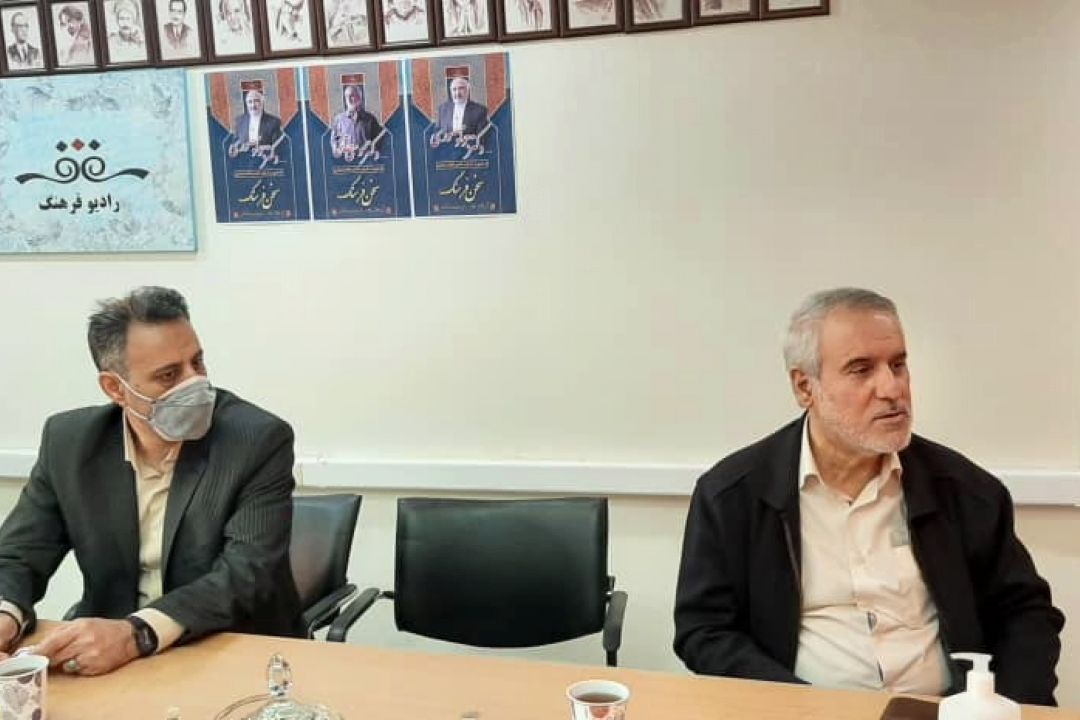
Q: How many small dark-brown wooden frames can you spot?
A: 14